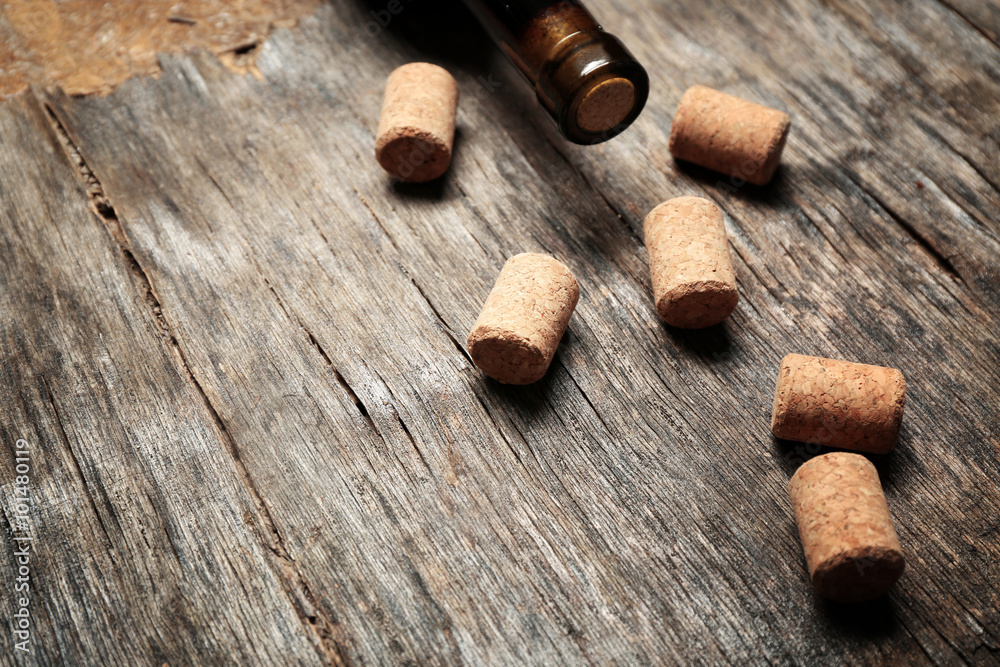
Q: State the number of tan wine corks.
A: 6